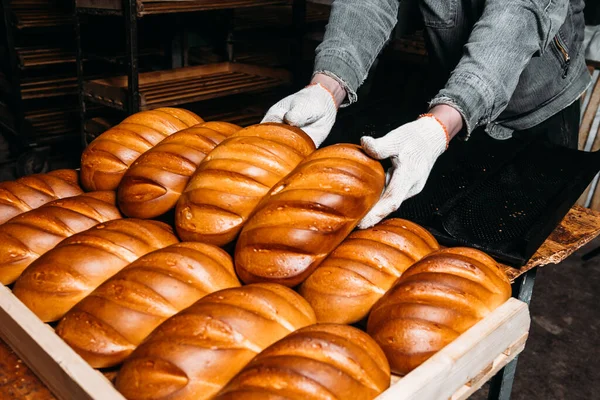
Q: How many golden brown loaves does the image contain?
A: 12